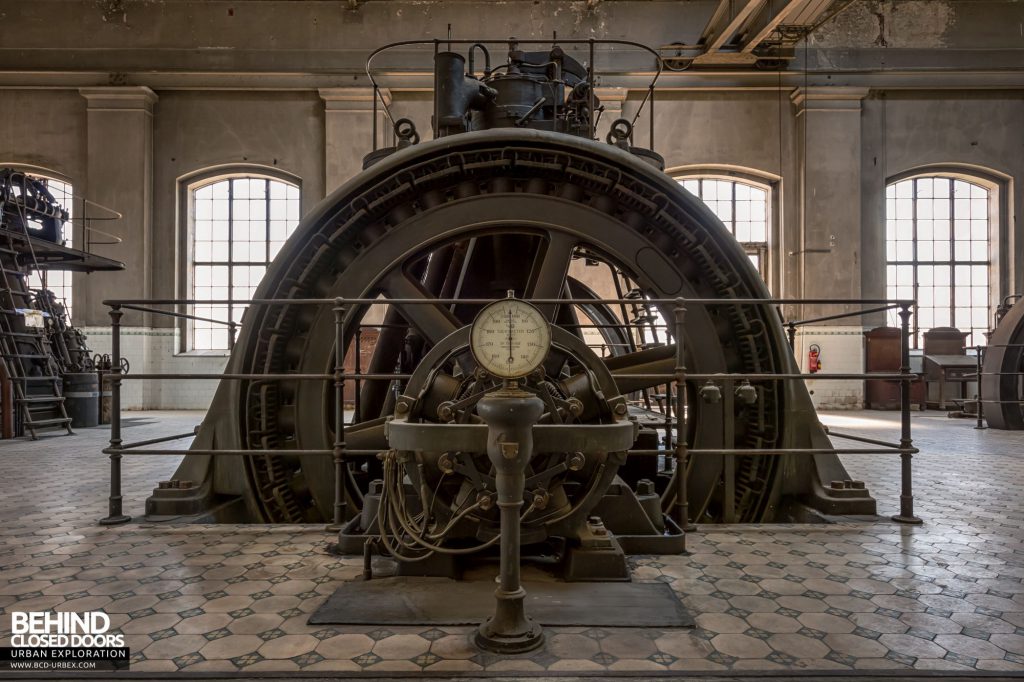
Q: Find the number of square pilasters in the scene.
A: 4